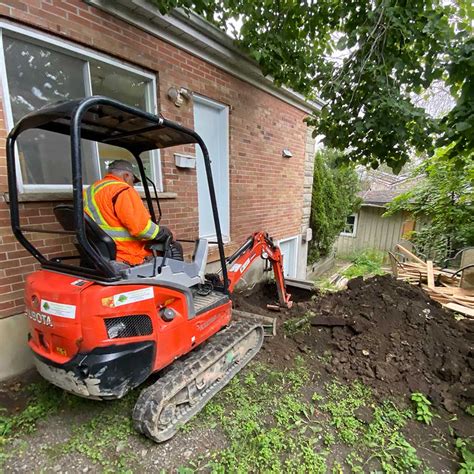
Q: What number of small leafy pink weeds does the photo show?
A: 0